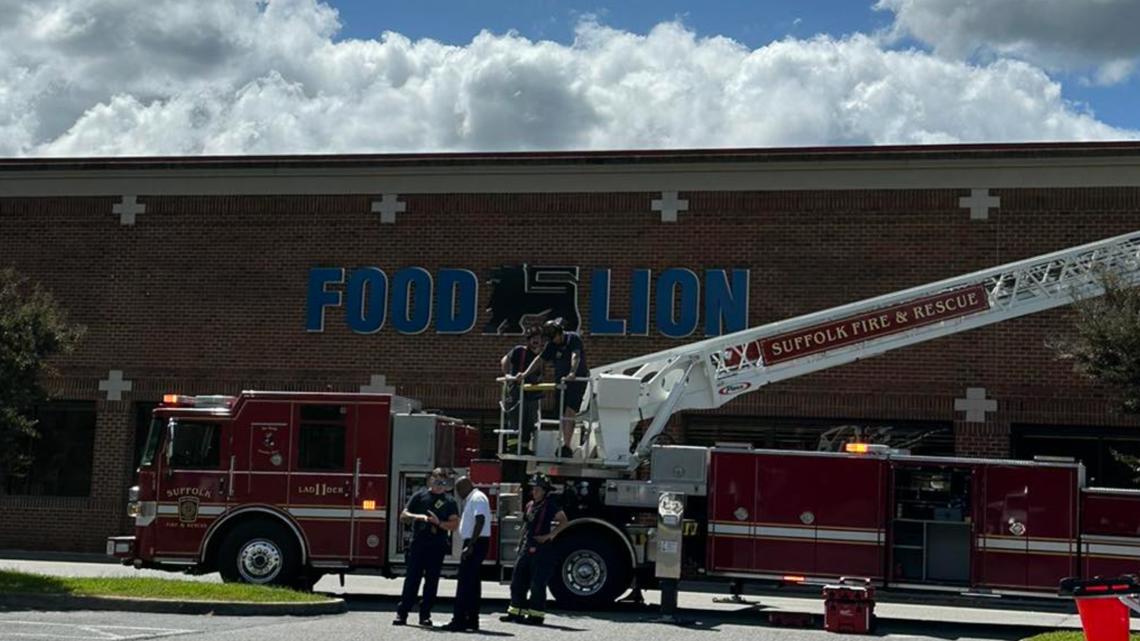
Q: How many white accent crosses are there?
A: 7